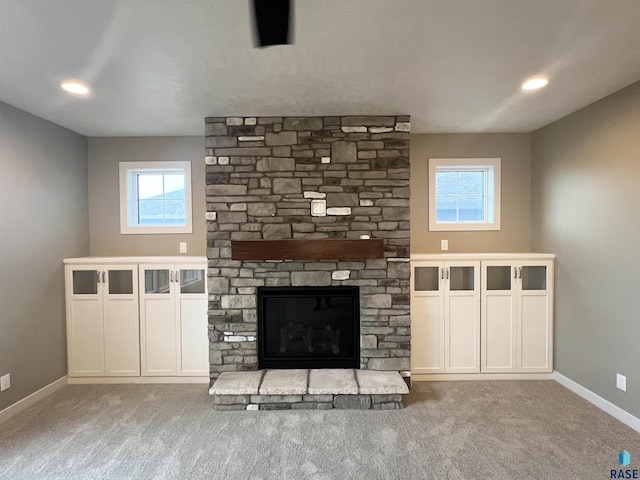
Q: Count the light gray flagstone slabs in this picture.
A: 4